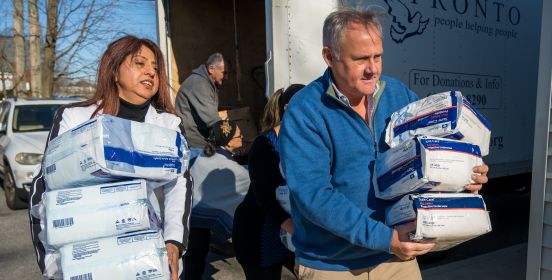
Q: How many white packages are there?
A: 6